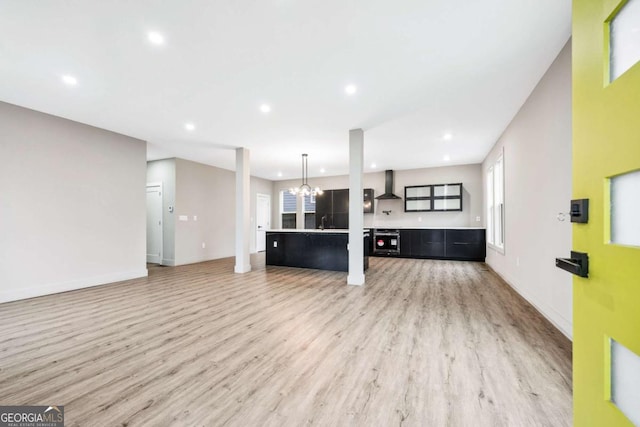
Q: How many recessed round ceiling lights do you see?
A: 10